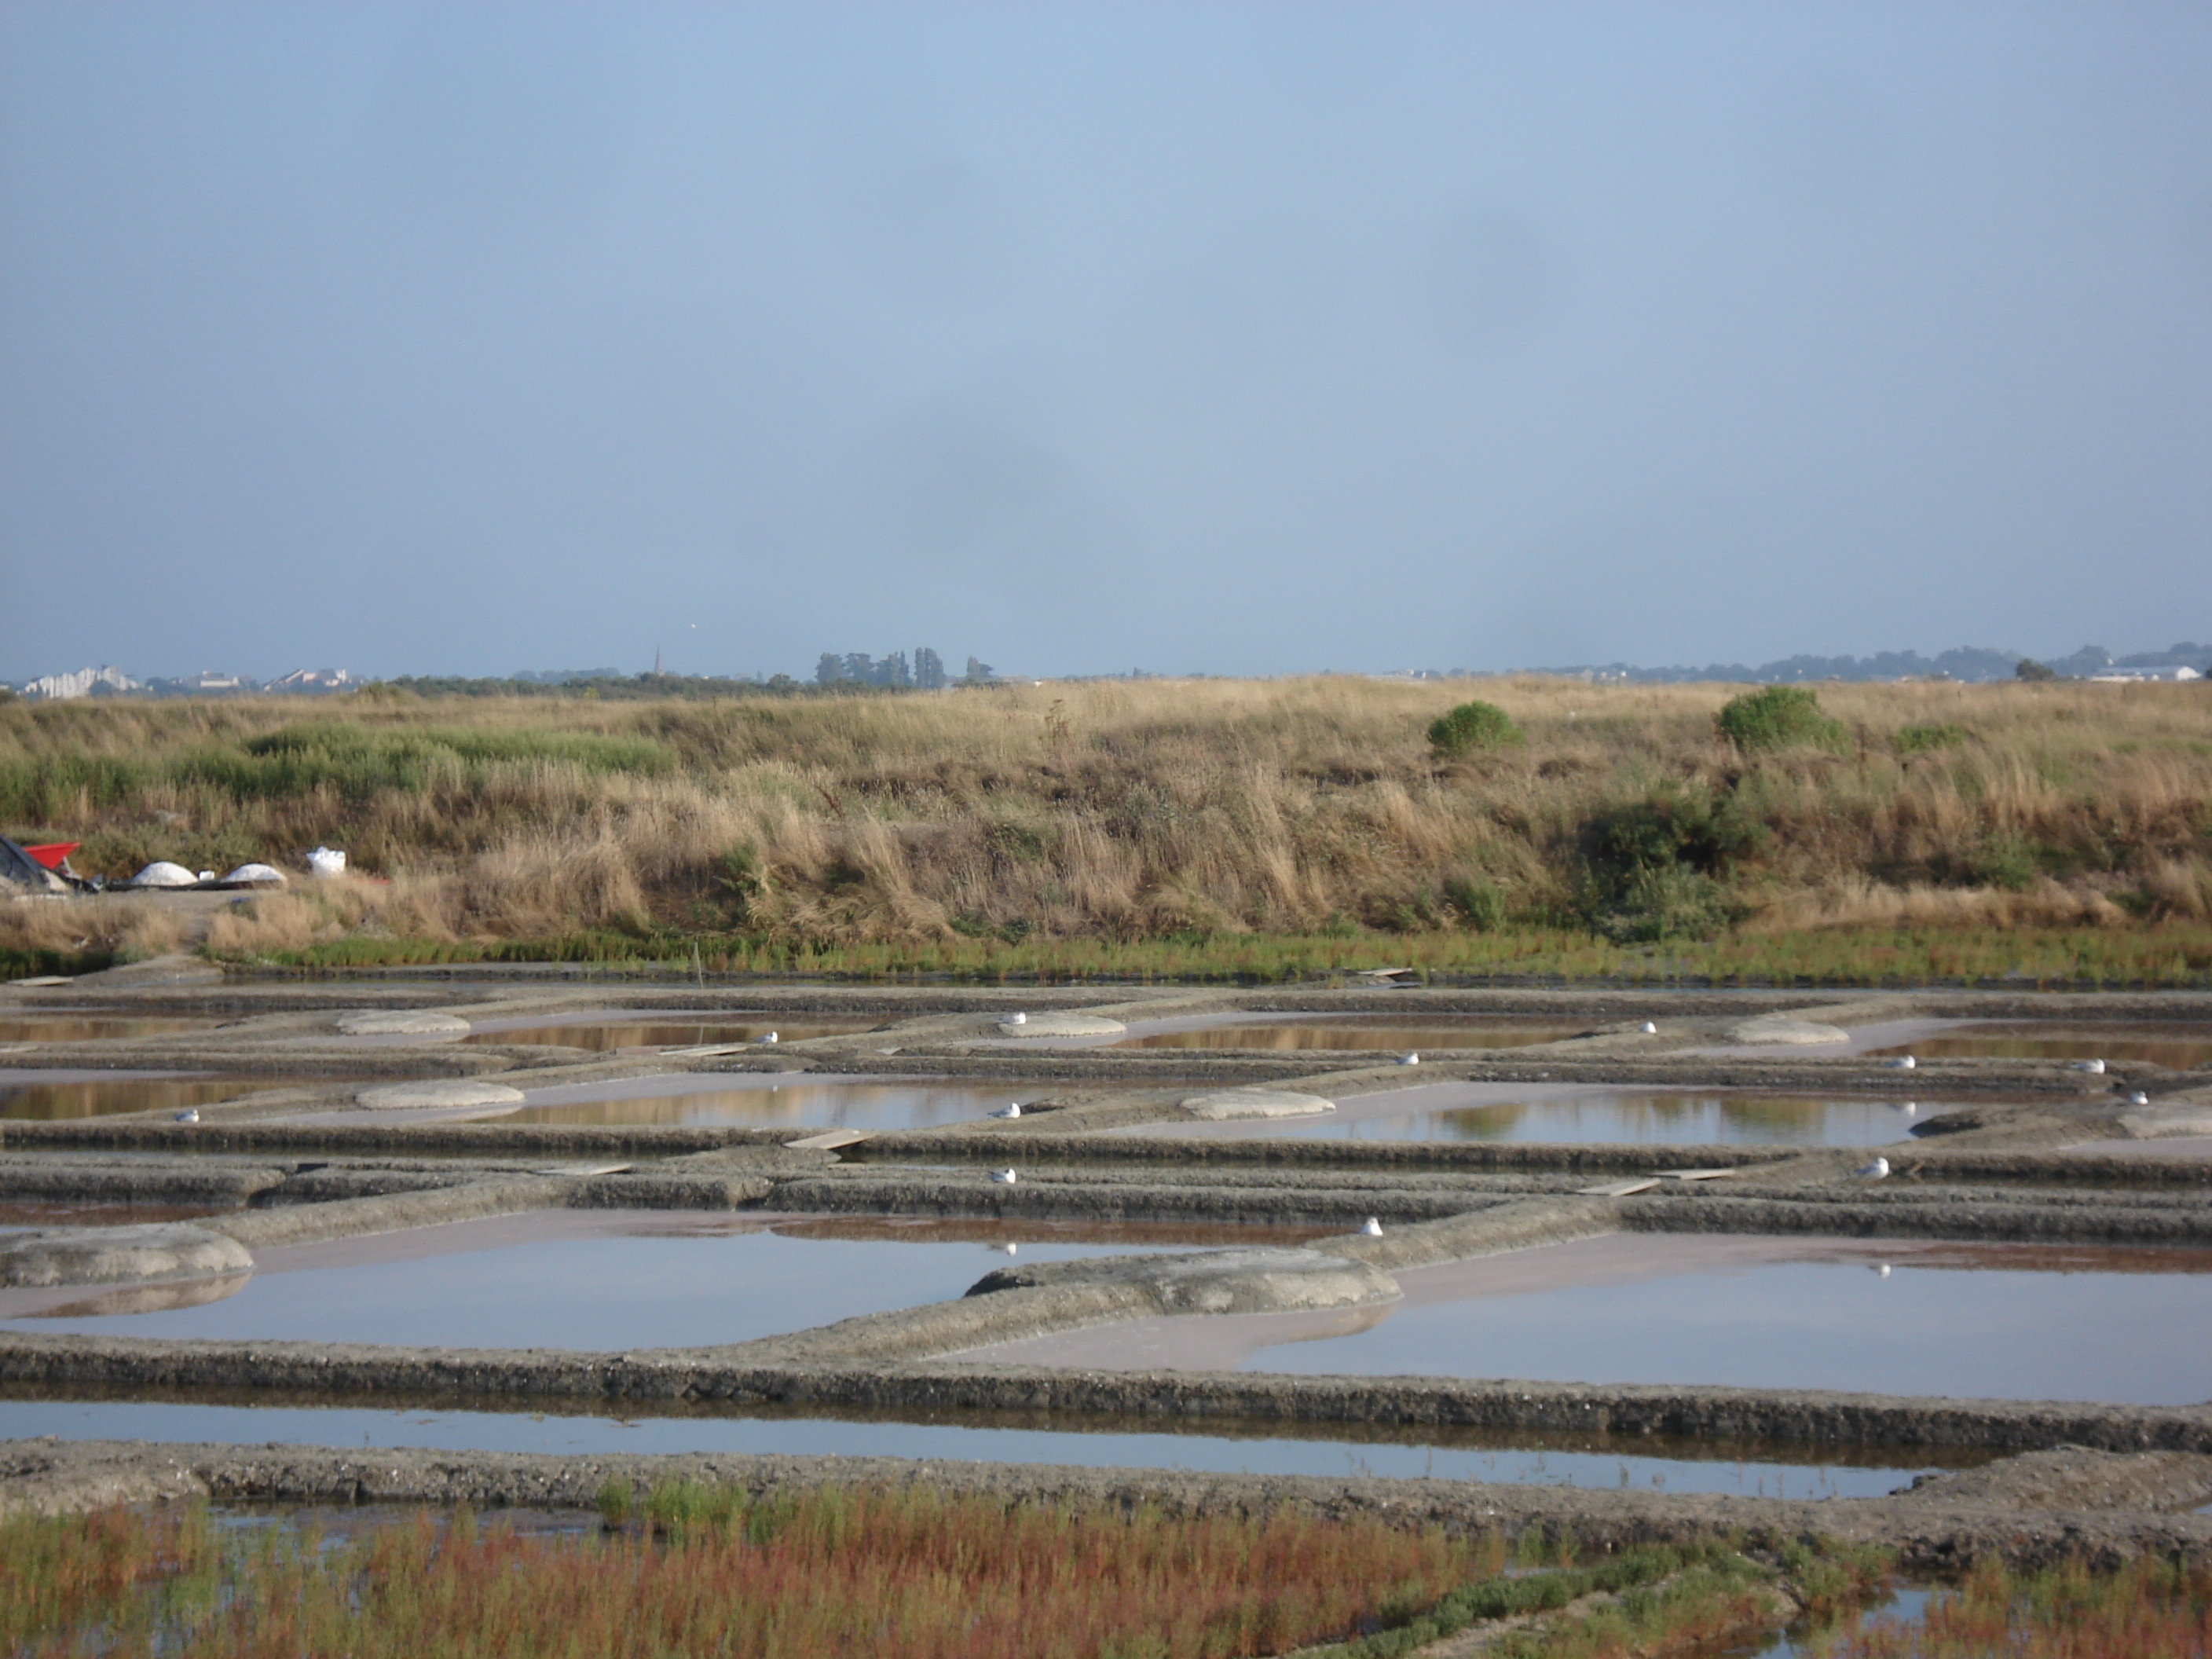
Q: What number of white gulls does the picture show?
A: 12